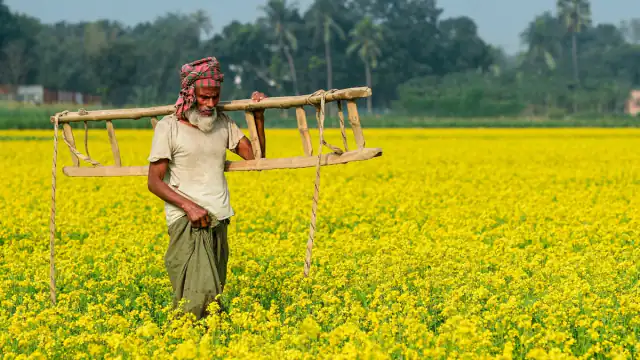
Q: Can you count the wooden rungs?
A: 6